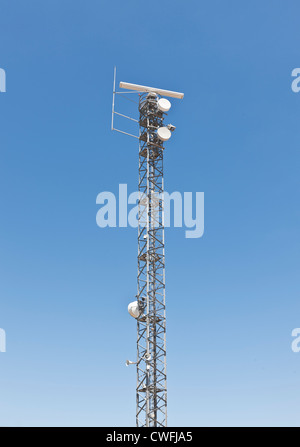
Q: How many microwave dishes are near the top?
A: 2